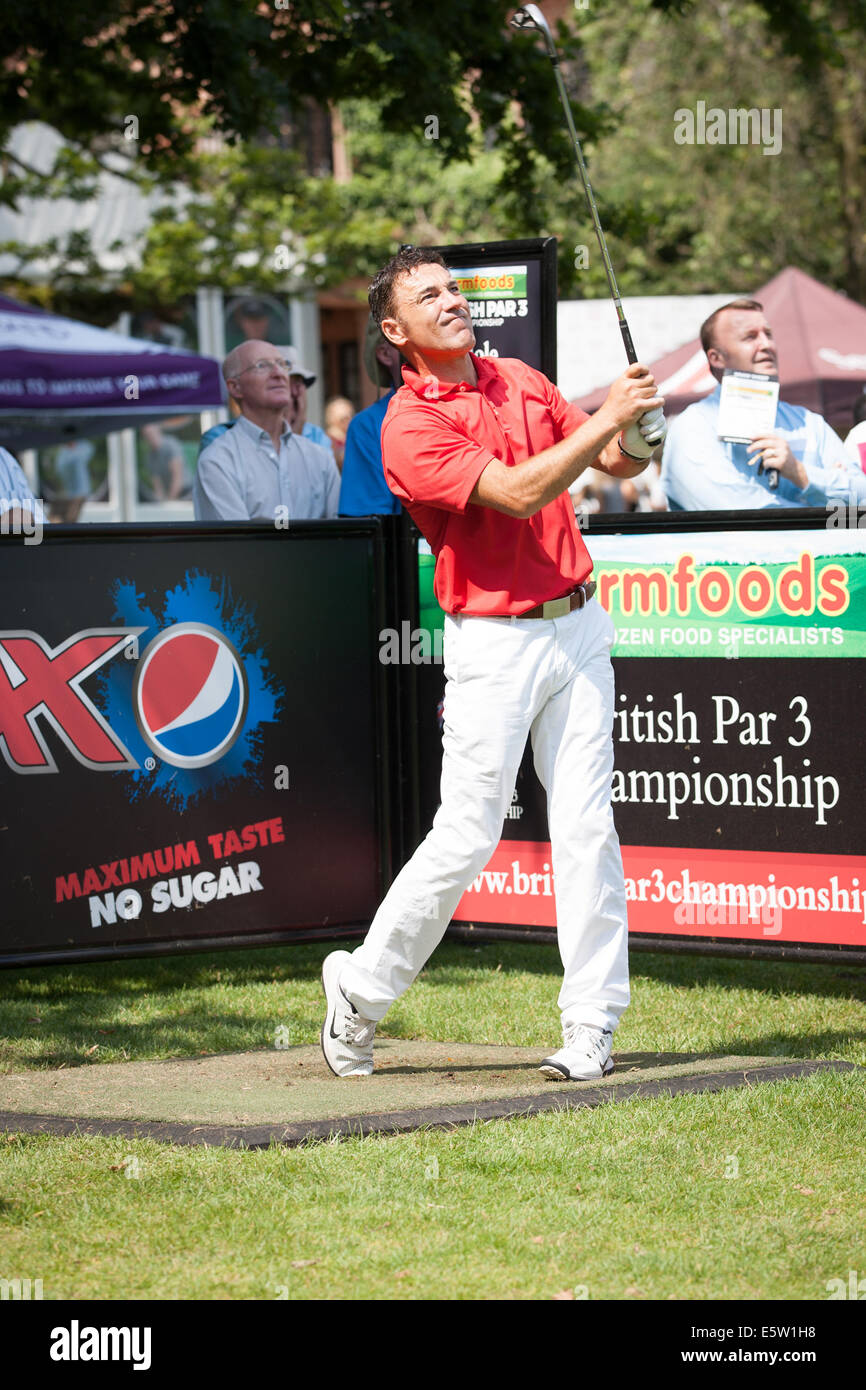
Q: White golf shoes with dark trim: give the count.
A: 2